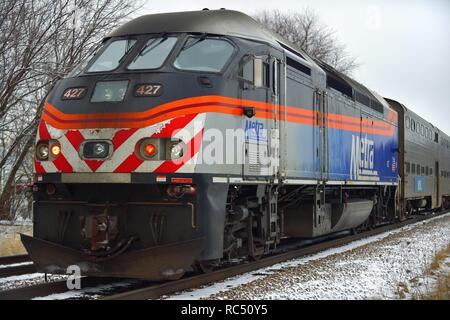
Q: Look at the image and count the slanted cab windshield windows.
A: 3